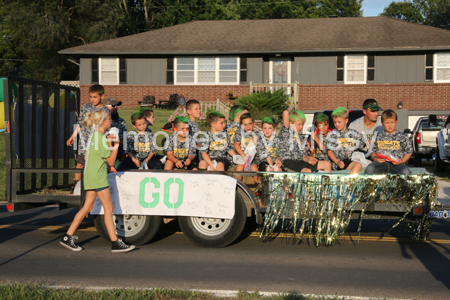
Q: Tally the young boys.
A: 13